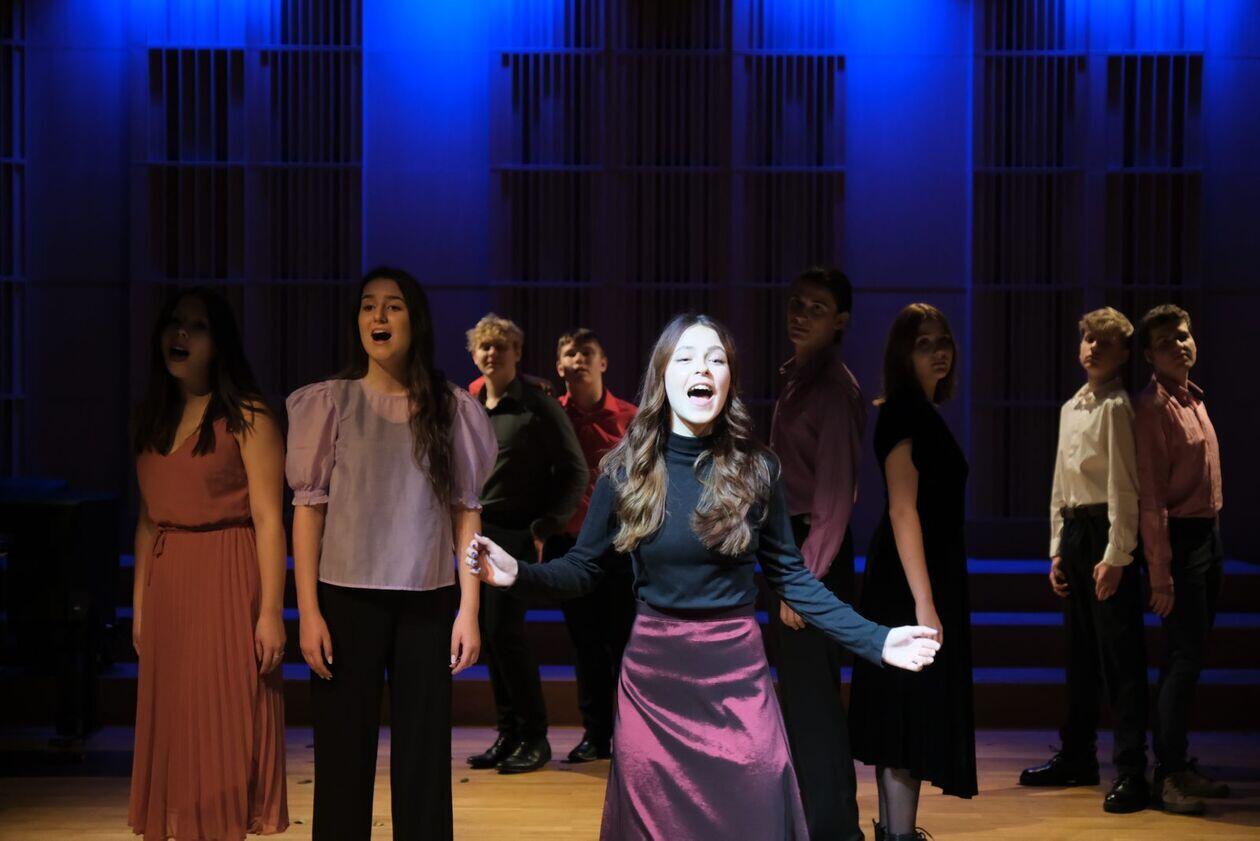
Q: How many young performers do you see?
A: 9